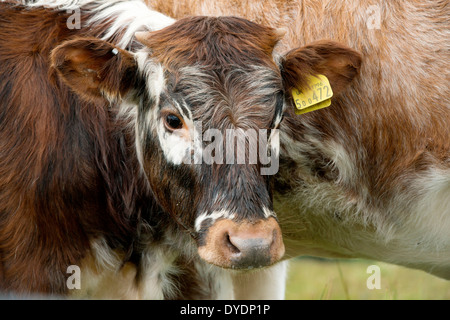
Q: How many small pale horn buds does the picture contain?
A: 2